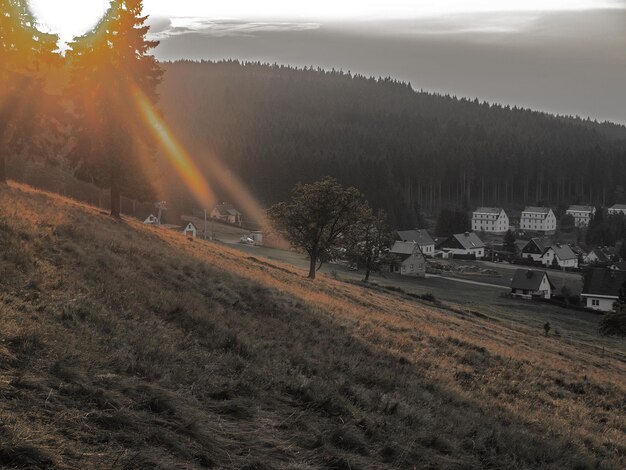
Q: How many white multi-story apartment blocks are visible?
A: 4